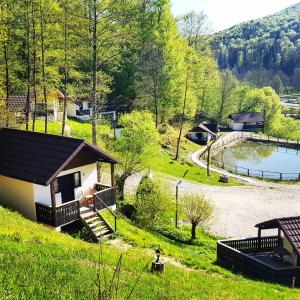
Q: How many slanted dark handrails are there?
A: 1